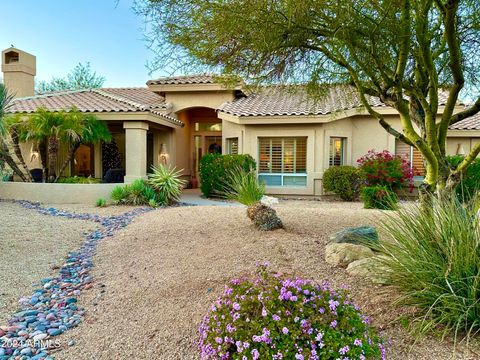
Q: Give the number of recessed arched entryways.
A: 1